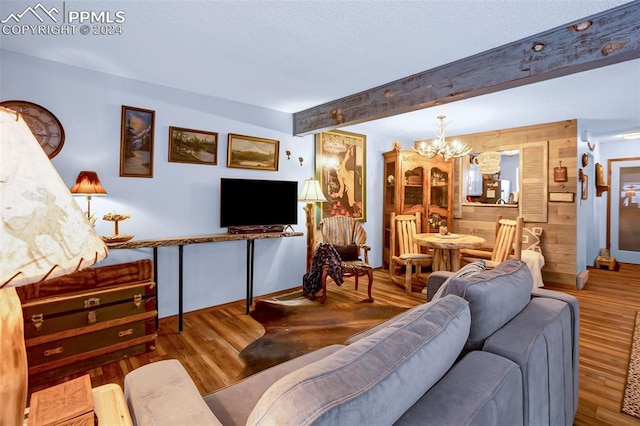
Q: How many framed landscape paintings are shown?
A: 3